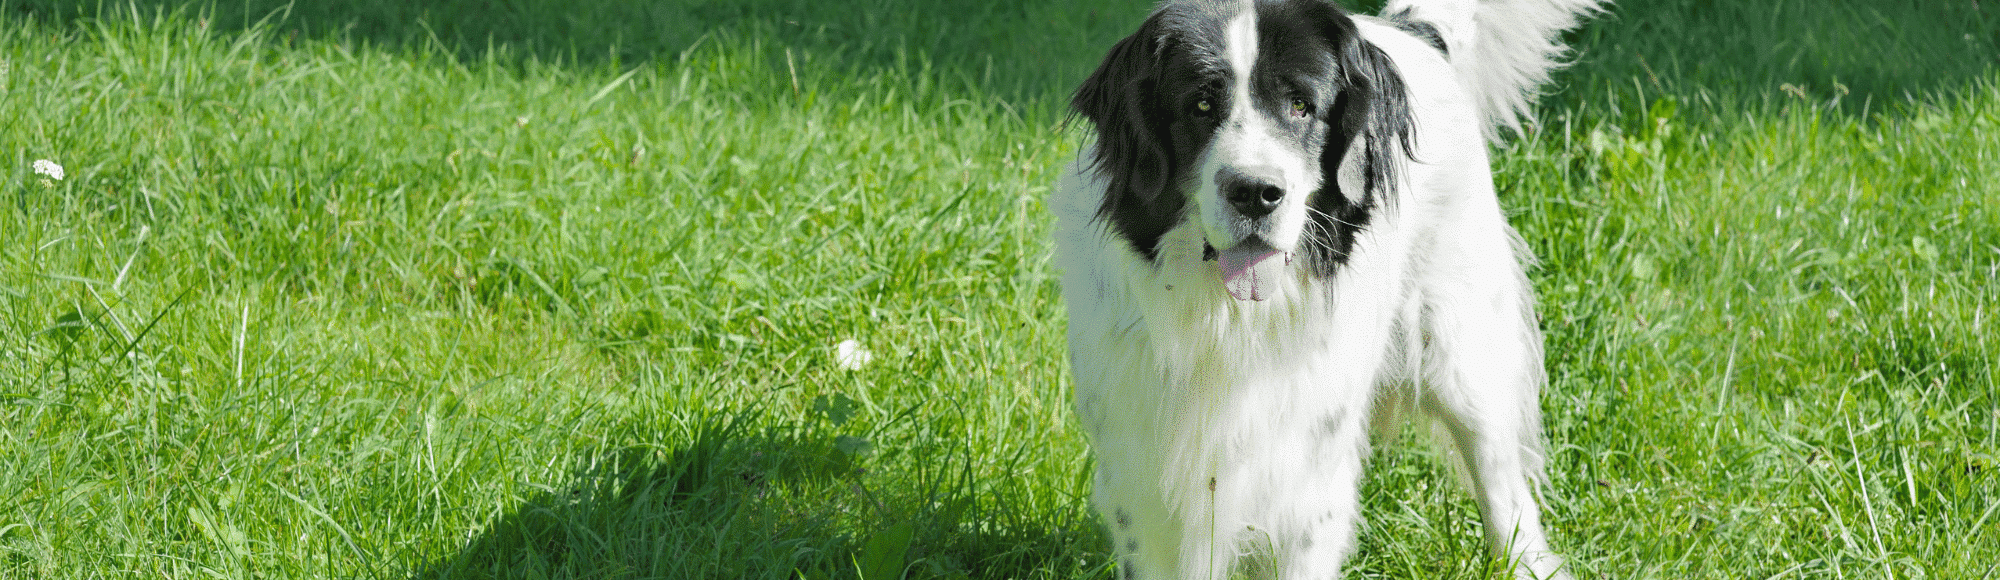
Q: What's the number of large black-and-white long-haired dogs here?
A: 1